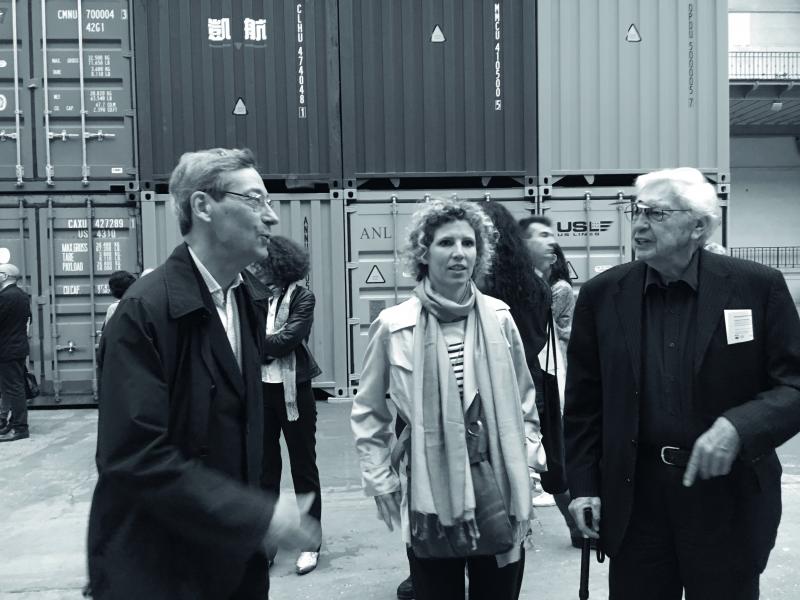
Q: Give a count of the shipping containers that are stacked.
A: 8